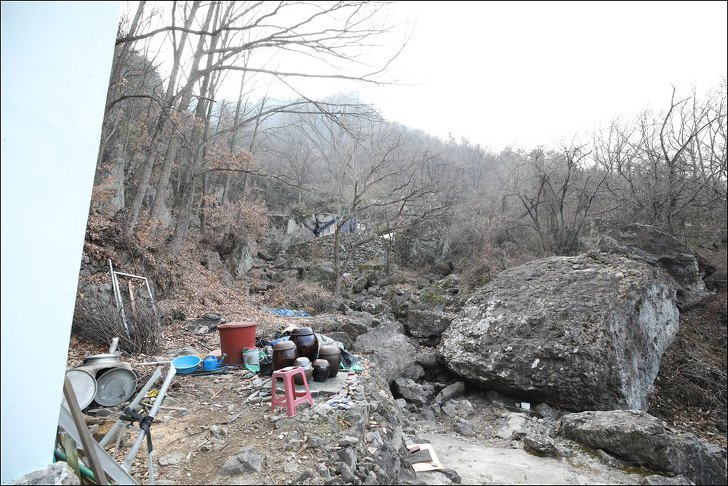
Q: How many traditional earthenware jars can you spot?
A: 5